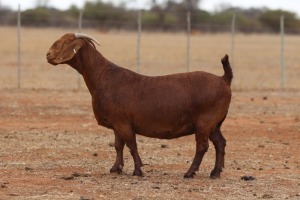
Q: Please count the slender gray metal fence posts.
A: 6